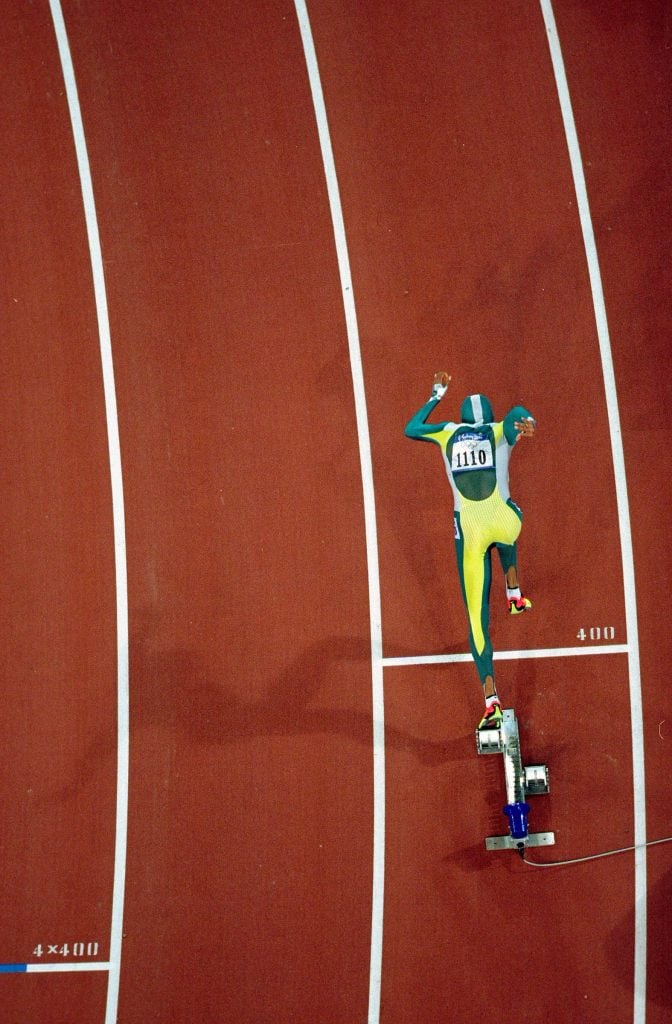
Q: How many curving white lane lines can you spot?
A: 3